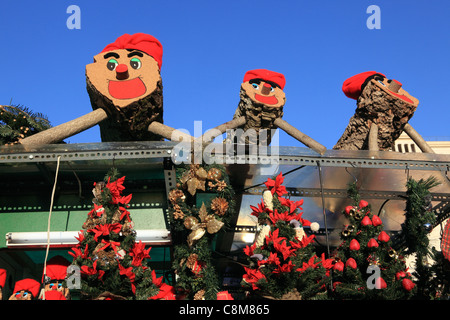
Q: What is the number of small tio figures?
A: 3